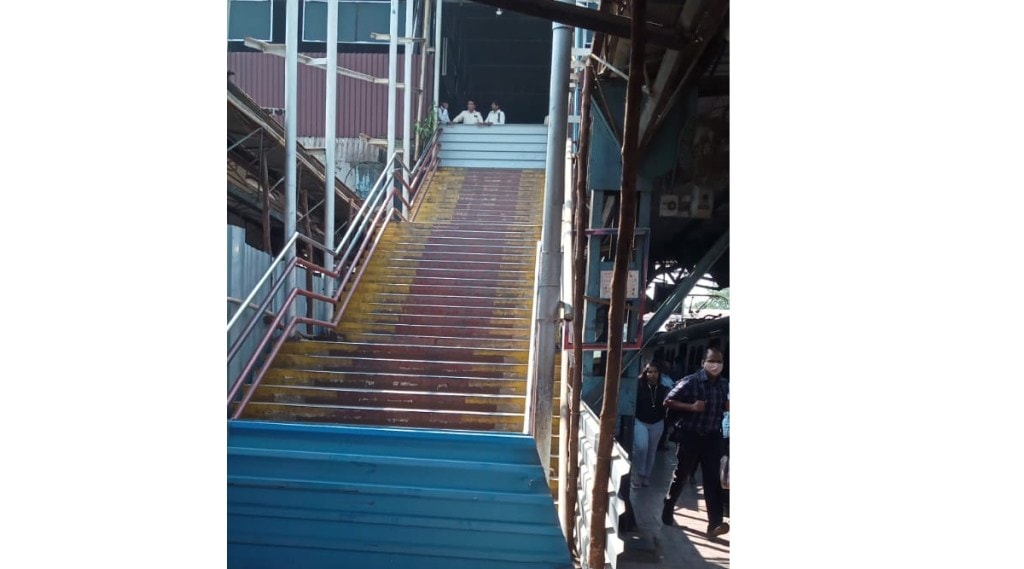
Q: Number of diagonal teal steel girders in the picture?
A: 1